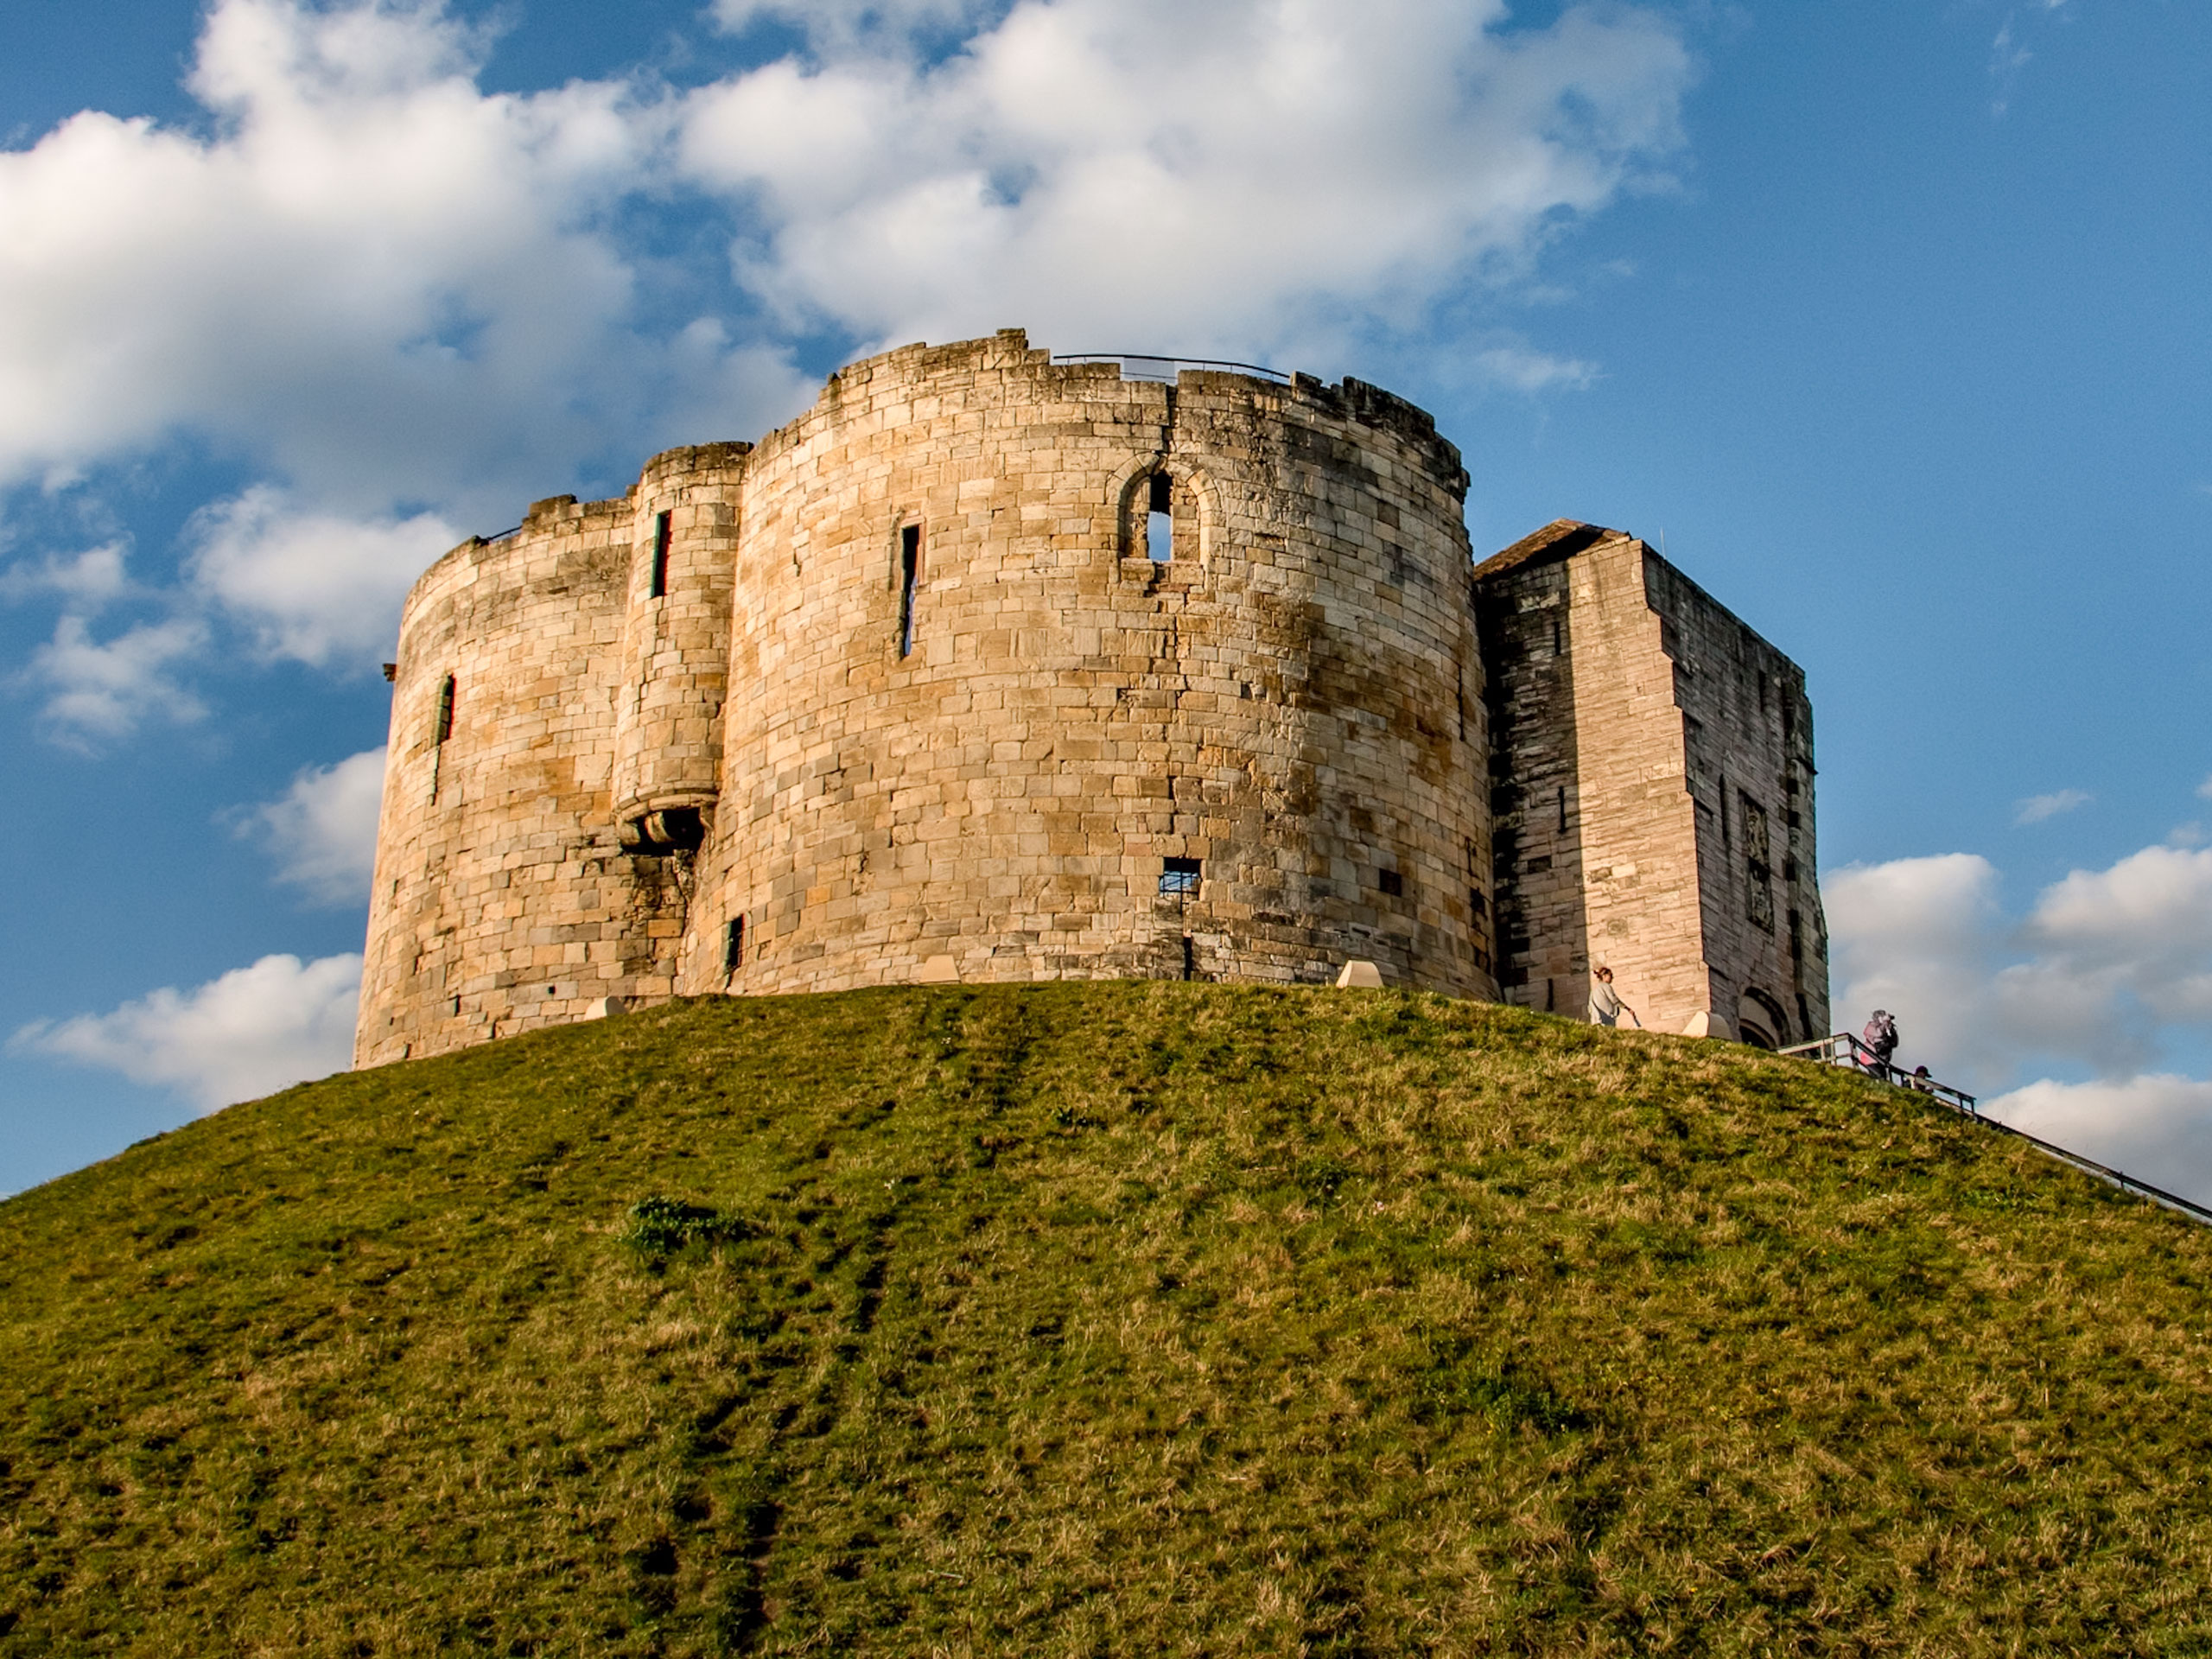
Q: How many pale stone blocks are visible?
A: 4